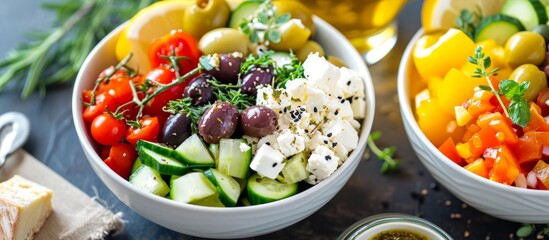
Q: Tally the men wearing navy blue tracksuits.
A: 0